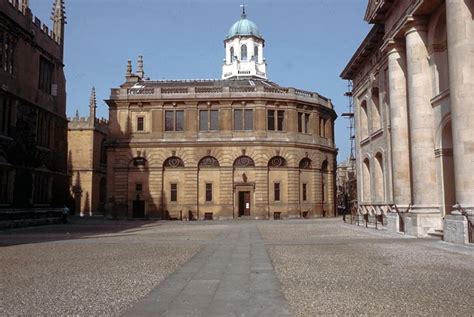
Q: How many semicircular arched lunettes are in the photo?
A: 7